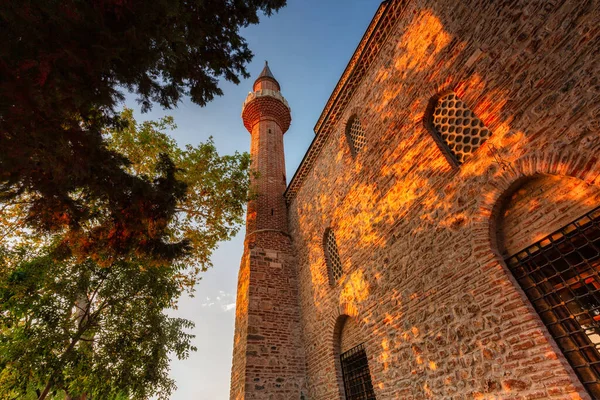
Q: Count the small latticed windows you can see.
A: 3